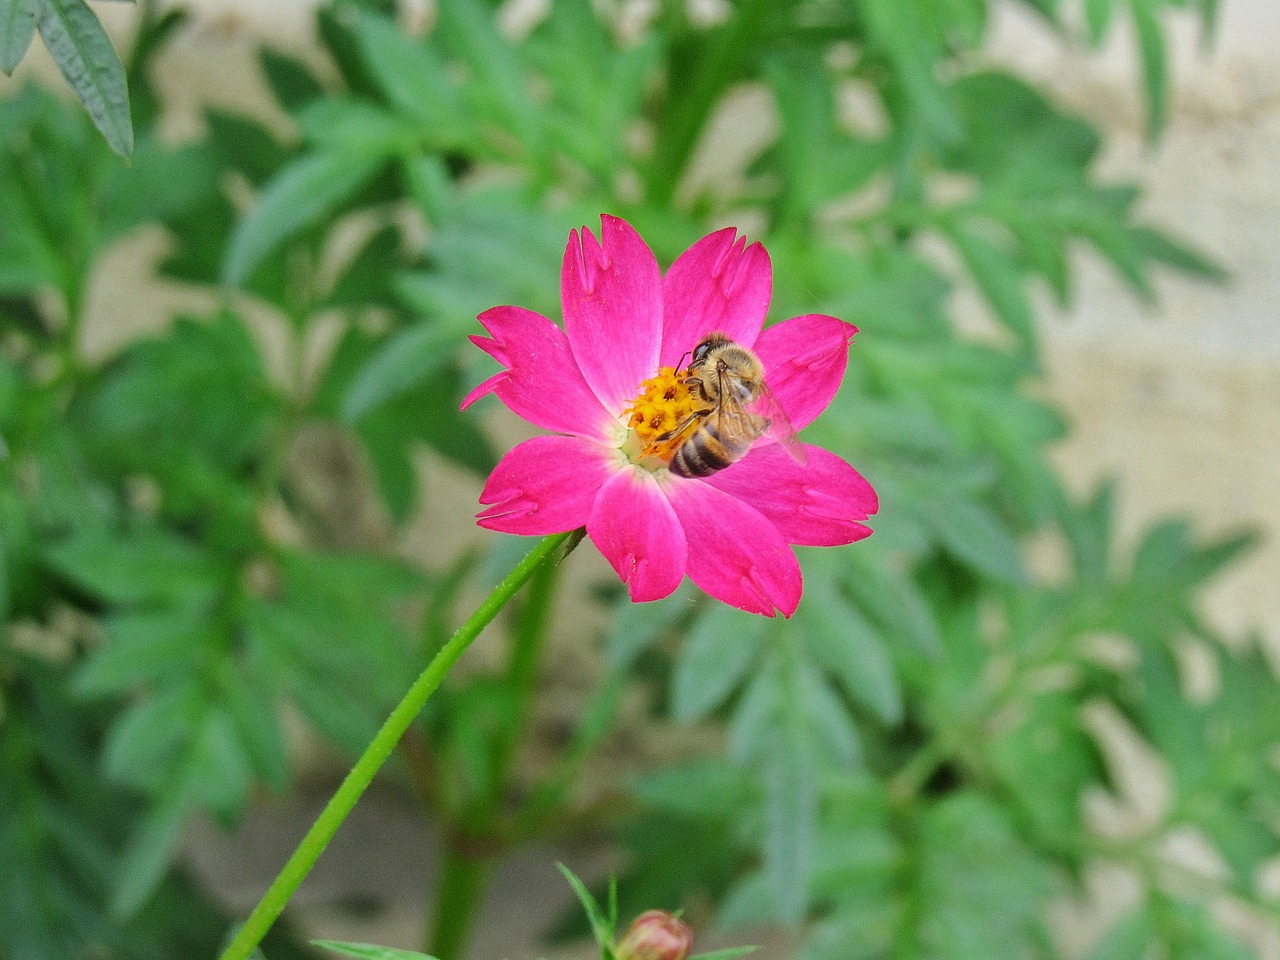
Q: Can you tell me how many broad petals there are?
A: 8